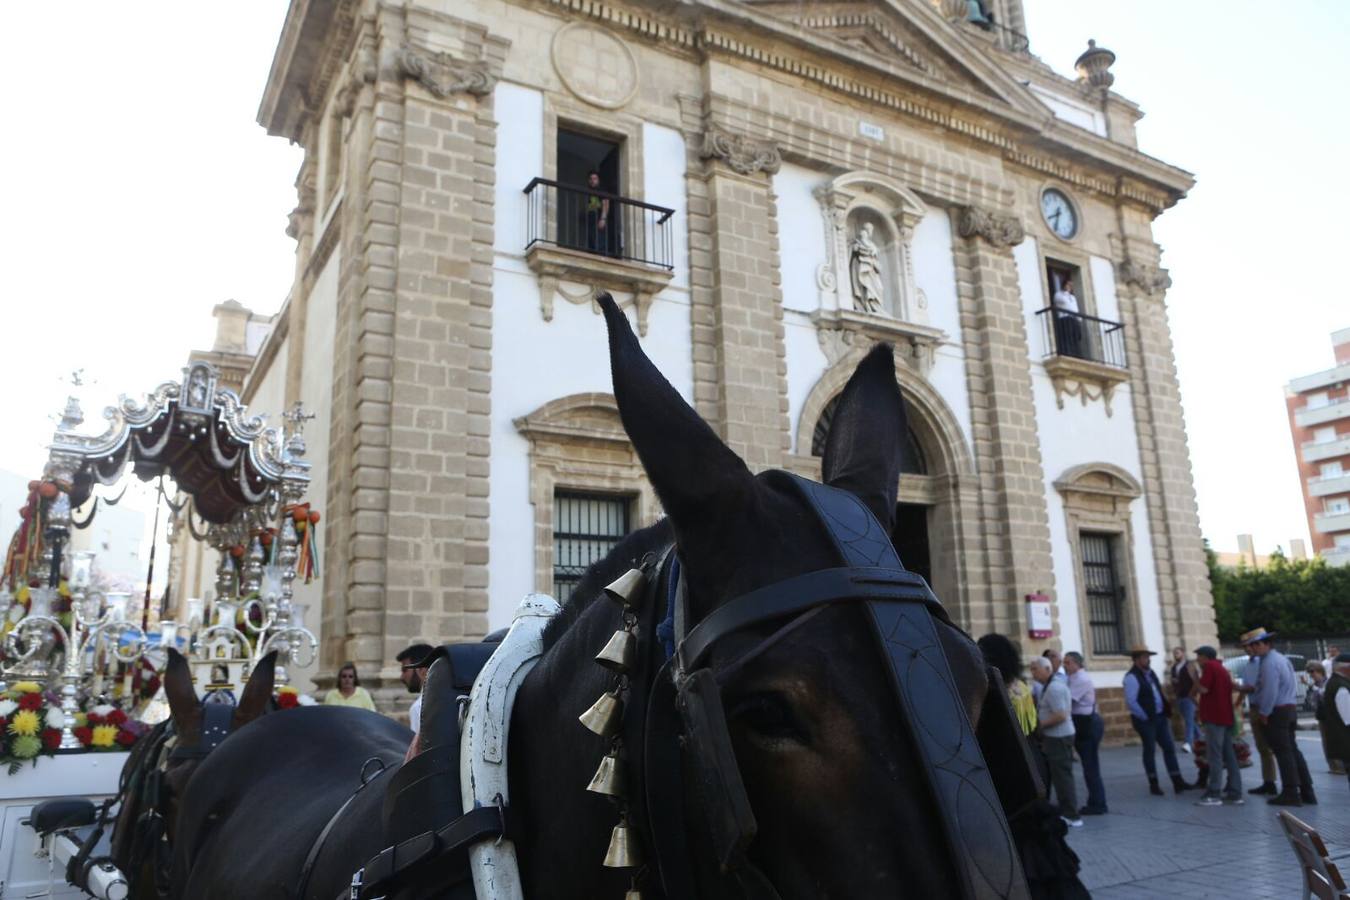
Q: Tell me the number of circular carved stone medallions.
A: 1